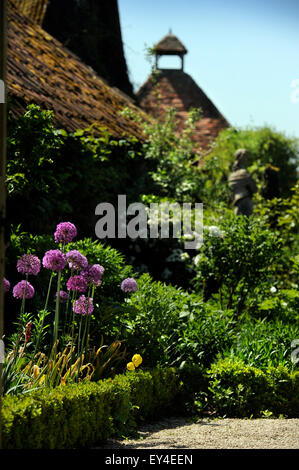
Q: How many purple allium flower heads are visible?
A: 11